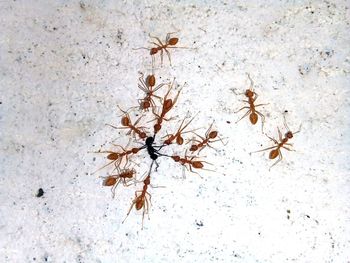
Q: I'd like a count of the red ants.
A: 12